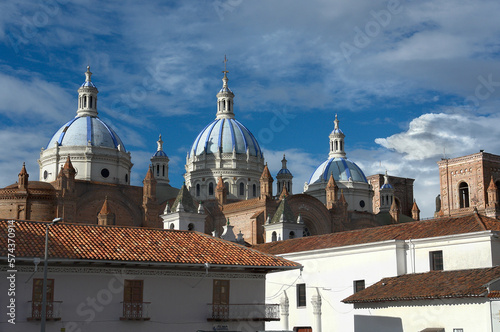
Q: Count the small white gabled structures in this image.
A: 2